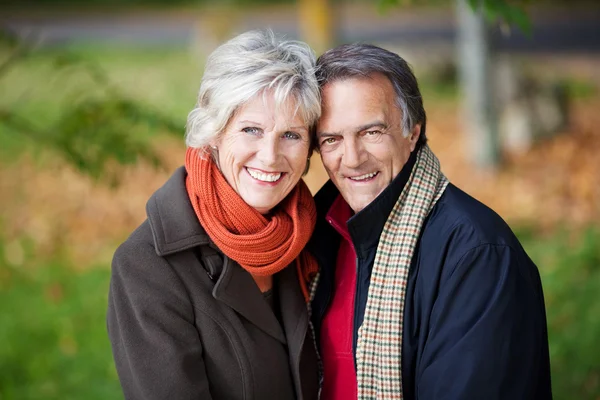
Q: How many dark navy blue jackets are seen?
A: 1